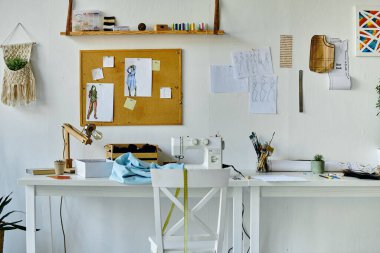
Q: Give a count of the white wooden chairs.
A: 1